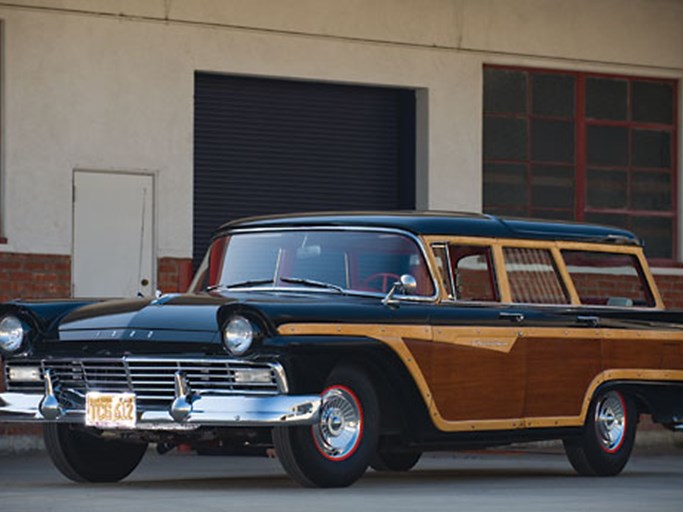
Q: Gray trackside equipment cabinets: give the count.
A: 0